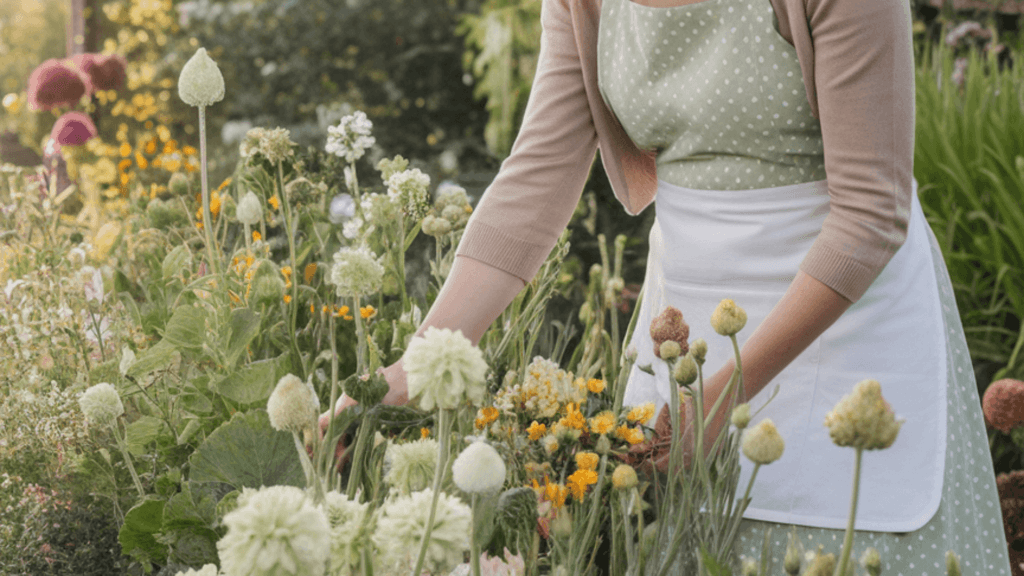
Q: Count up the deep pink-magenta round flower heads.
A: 3